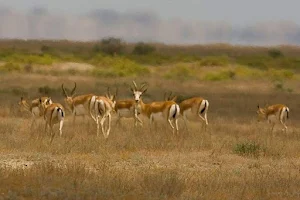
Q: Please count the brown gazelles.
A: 8